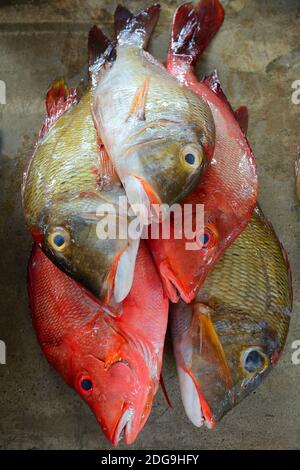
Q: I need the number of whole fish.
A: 5